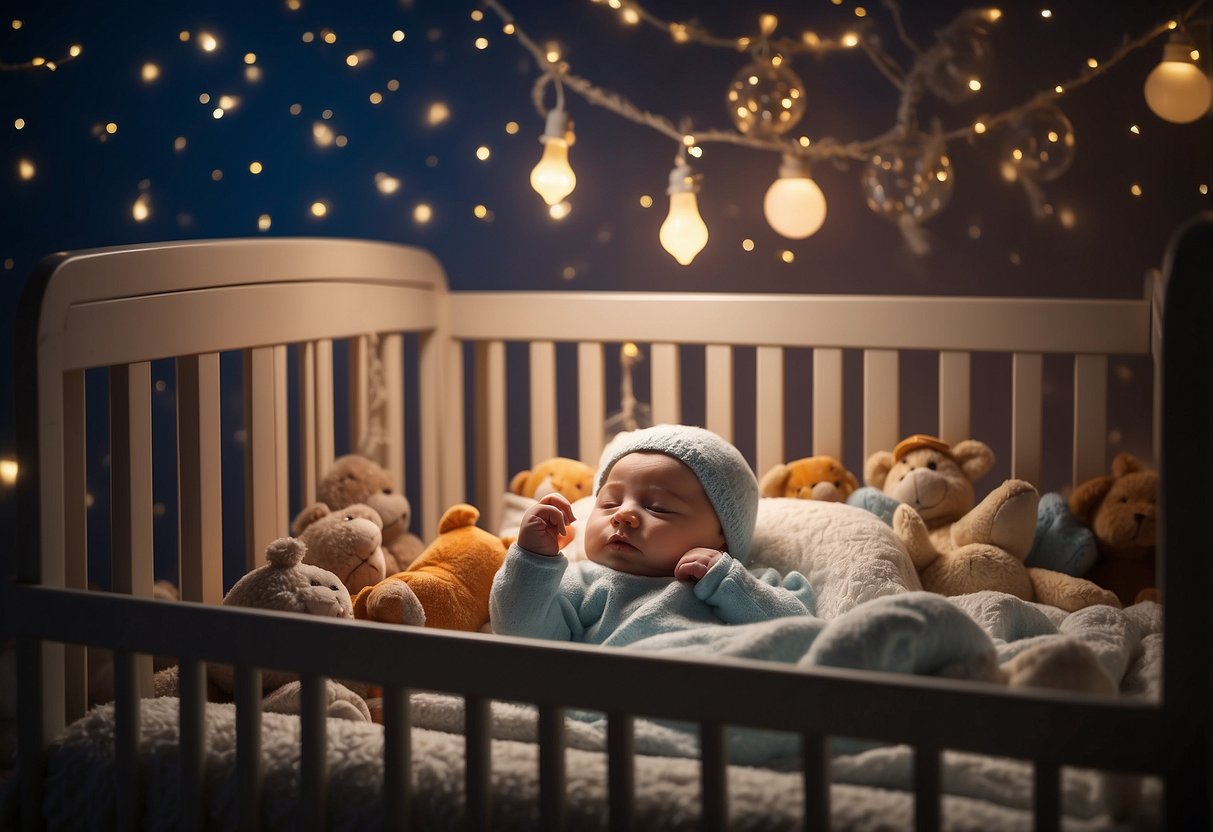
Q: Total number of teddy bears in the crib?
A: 8